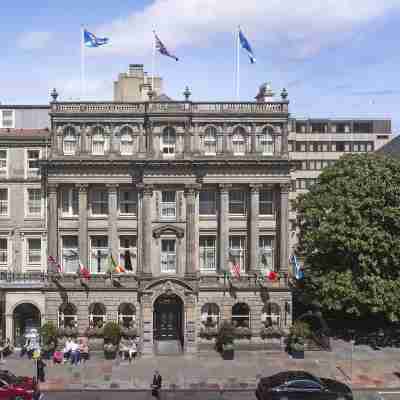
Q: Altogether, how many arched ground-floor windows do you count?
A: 6